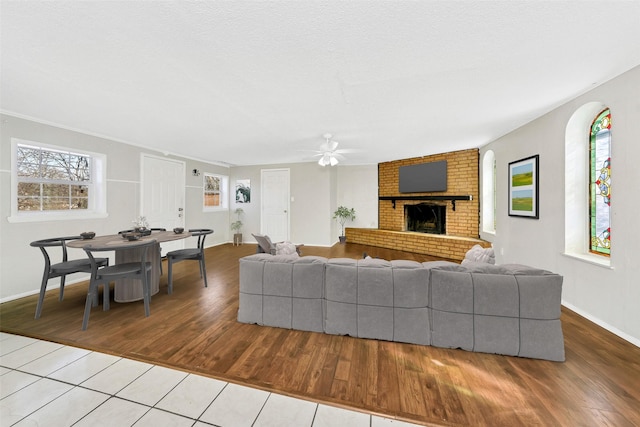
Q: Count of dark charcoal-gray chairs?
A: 4